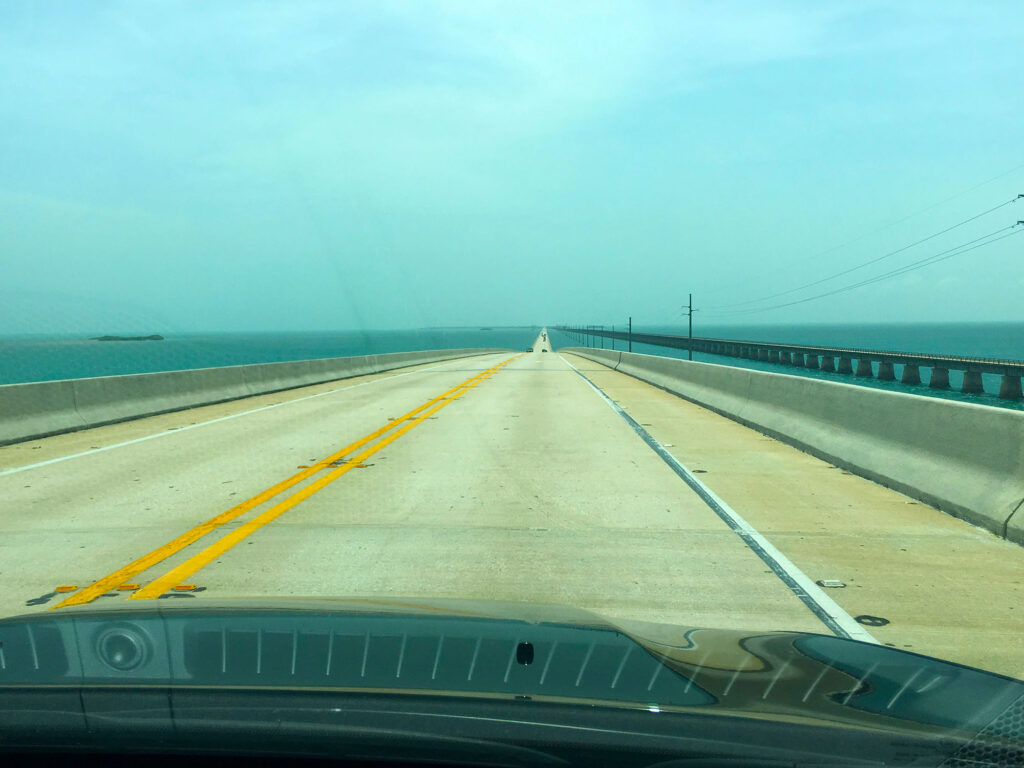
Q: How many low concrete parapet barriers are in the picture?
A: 2